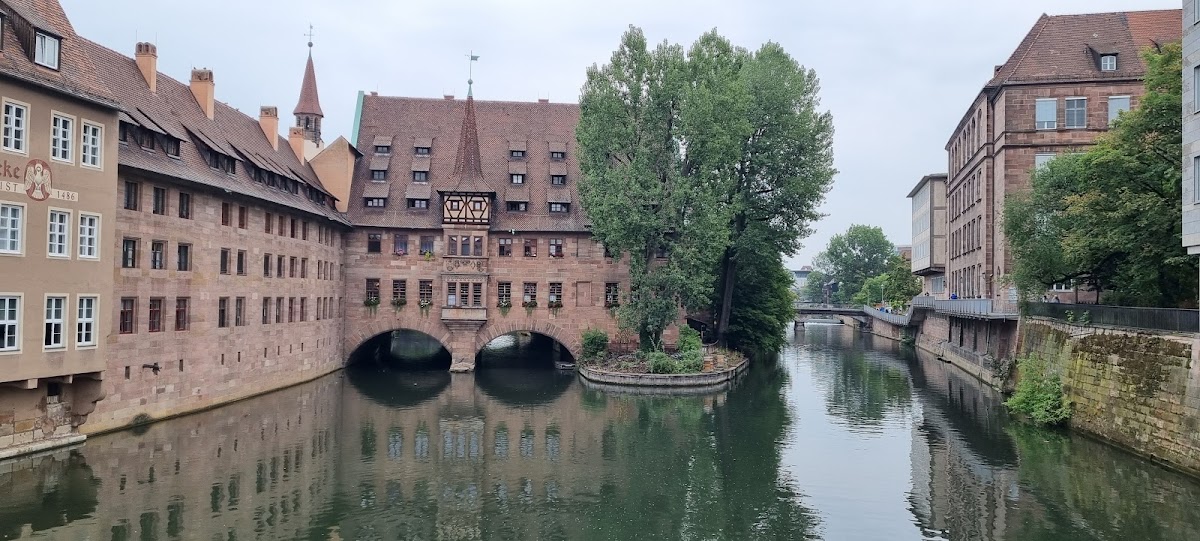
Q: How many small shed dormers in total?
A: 12